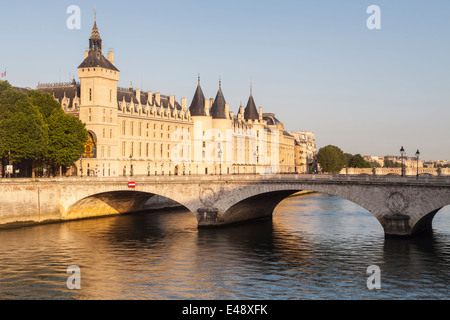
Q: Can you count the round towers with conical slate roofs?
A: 3